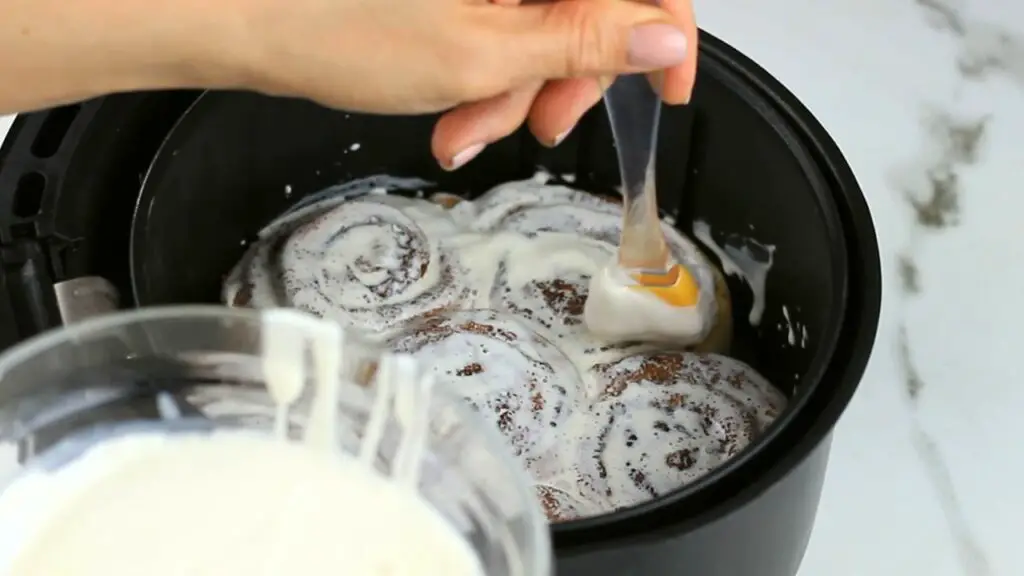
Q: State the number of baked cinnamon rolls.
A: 5